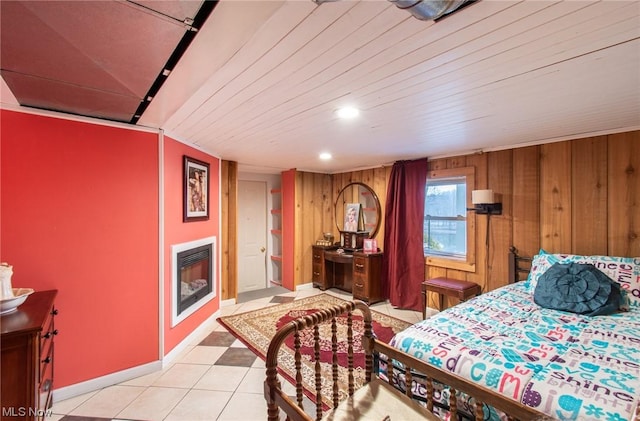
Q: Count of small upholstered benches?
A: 1